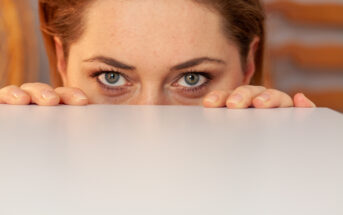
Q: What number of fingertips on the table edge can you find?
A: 7